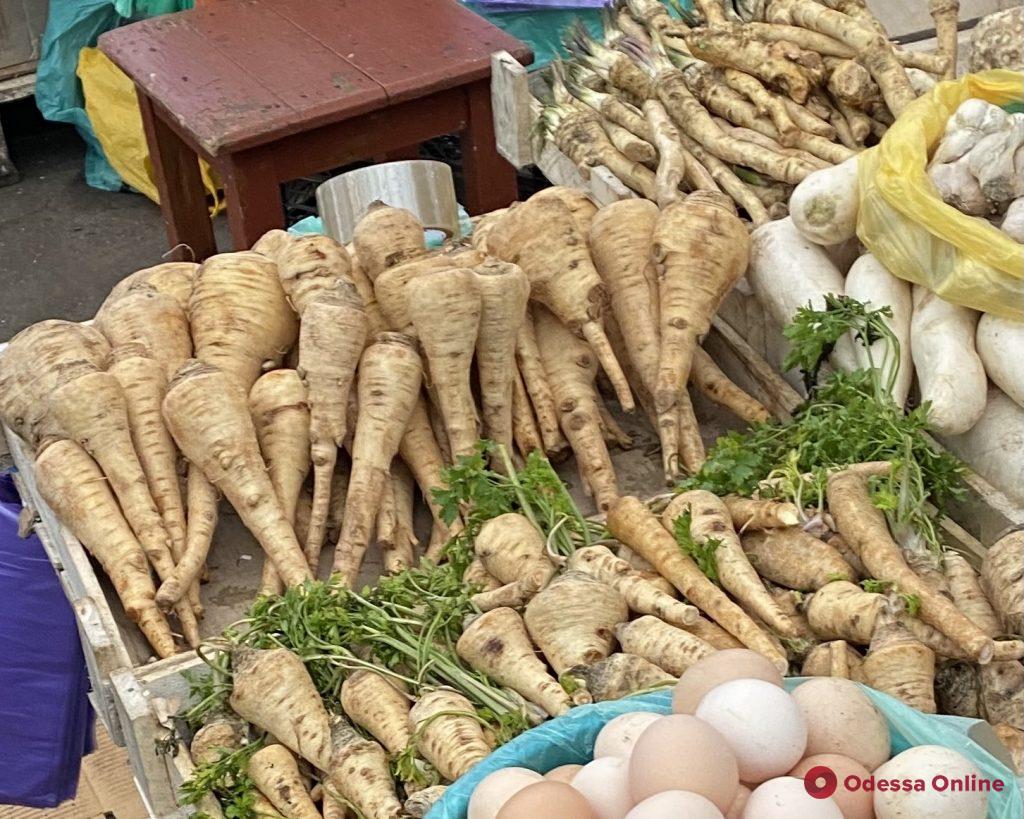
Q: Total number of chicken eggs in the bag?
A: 14